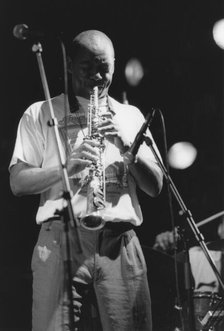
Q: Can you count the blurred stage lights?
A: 3